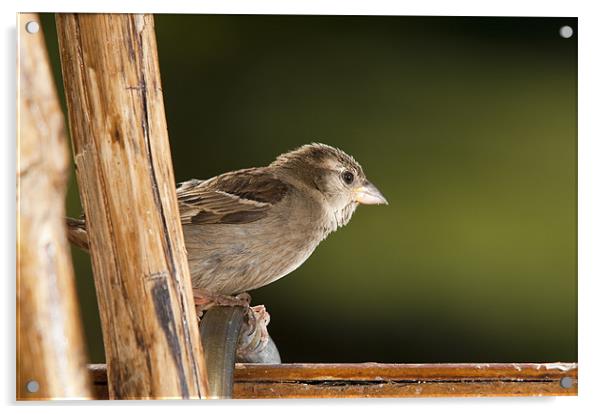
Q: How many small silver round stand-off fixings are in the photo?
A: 4